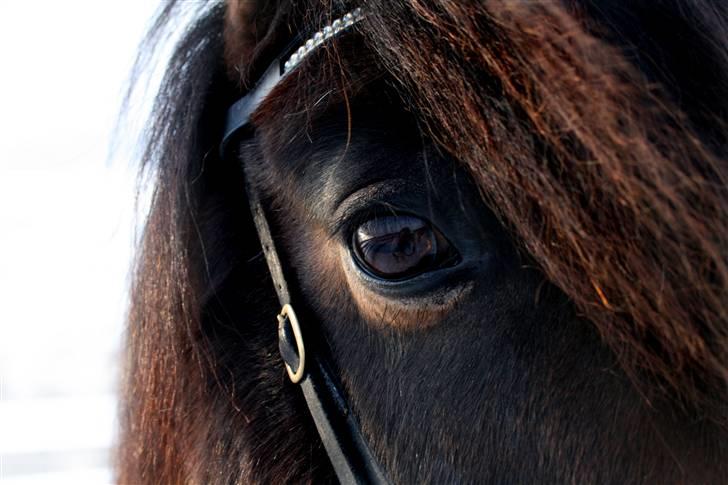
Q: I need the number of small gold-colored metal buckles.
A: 1